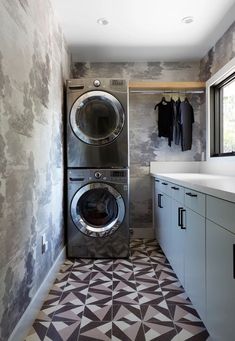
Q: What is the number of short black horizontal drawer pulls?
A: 4